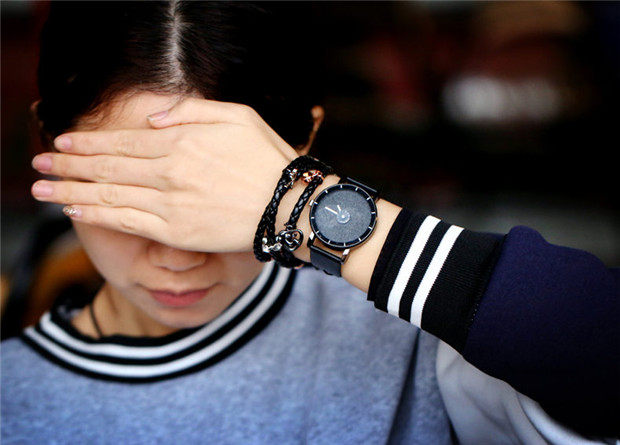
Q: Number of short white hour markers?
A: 12